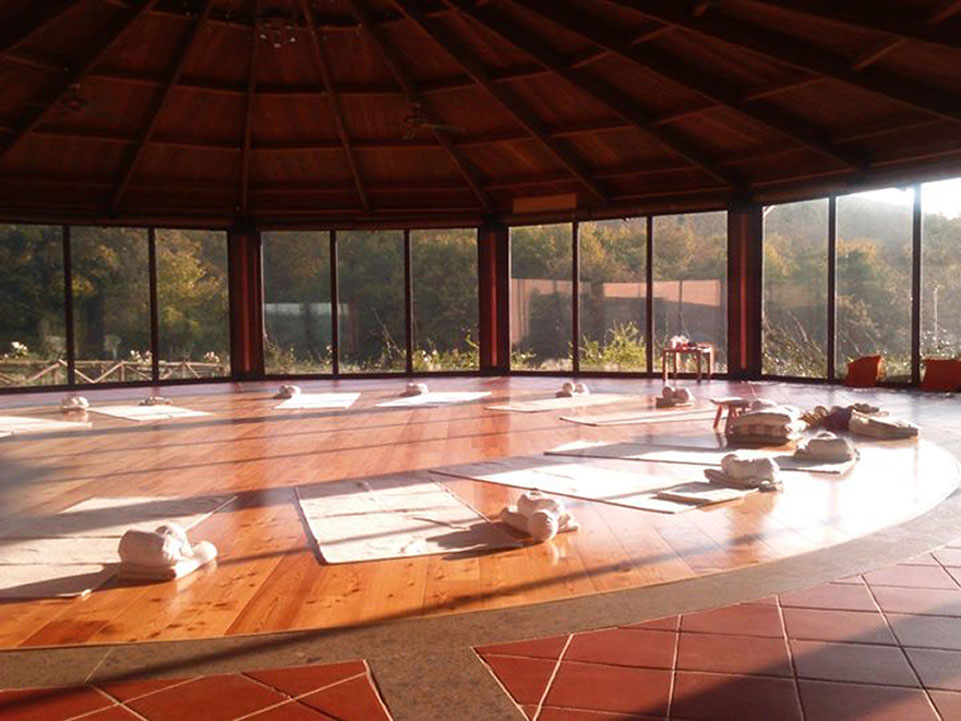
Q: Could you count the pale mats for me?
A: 10